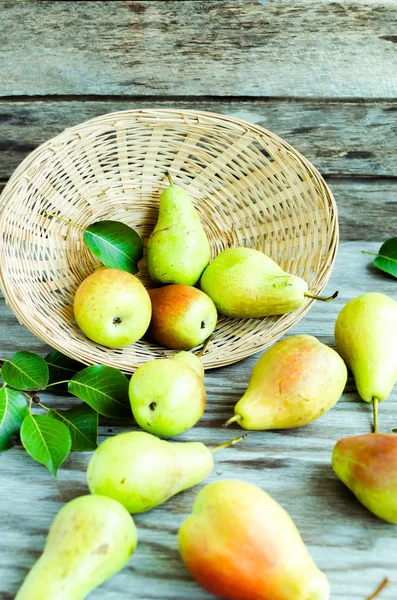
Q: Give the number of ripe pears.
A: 11